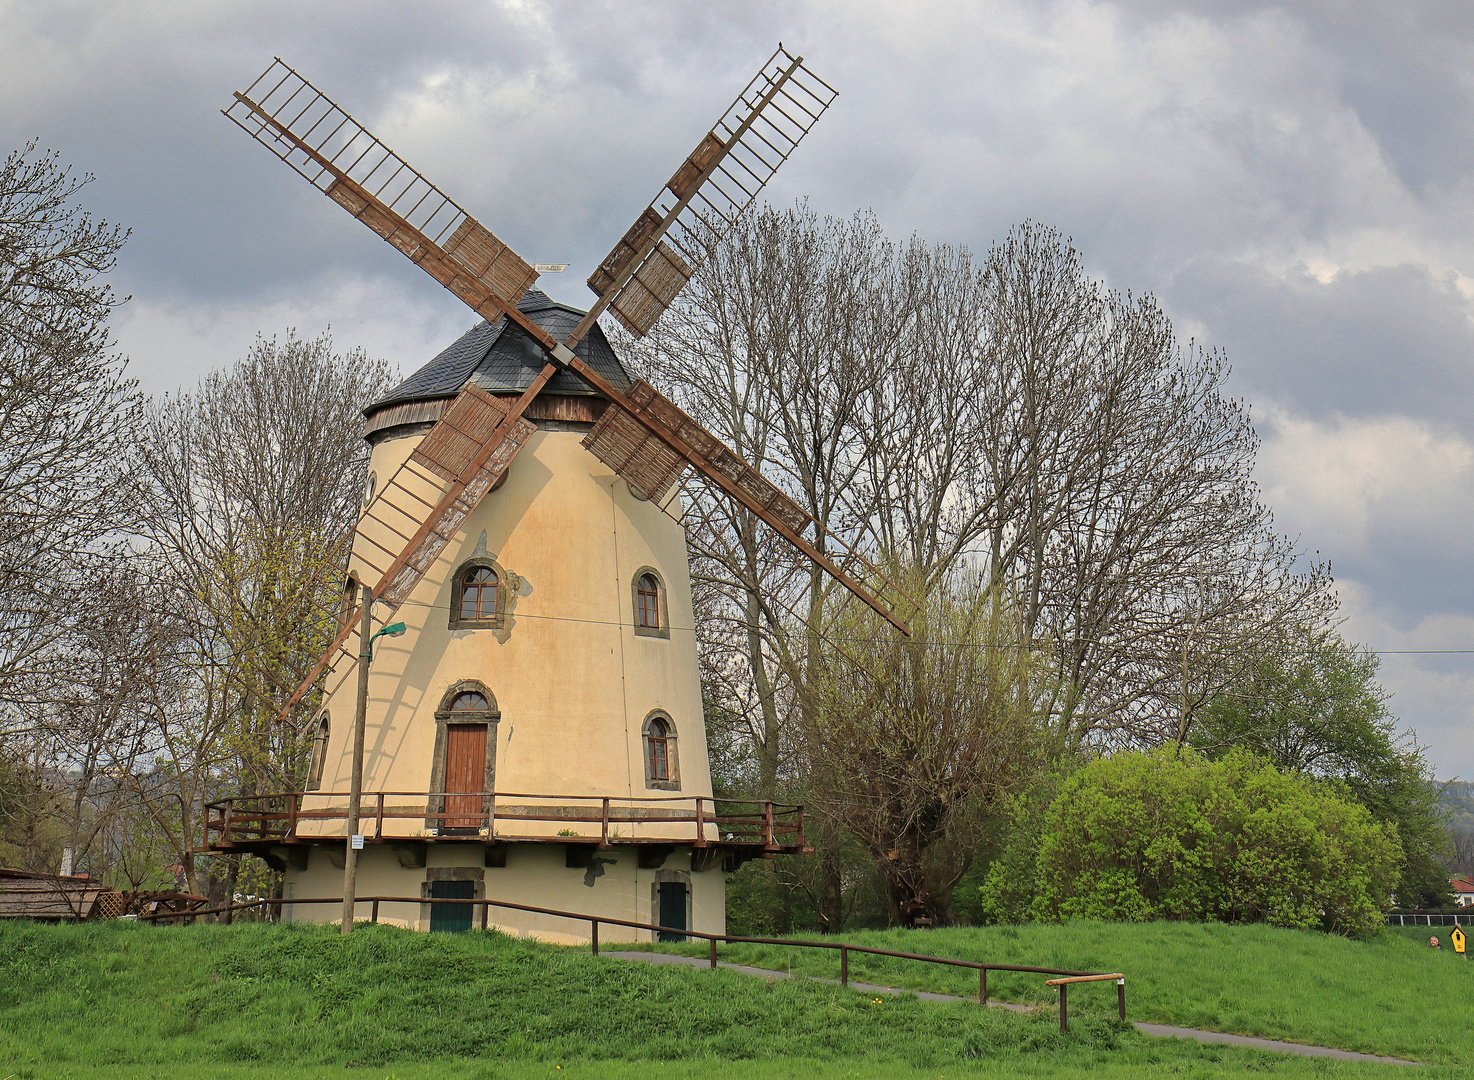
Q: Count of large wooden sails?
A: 4